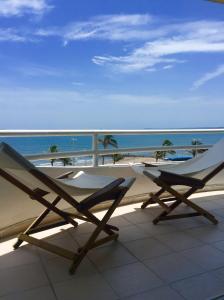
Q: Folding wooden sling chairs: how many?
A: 2